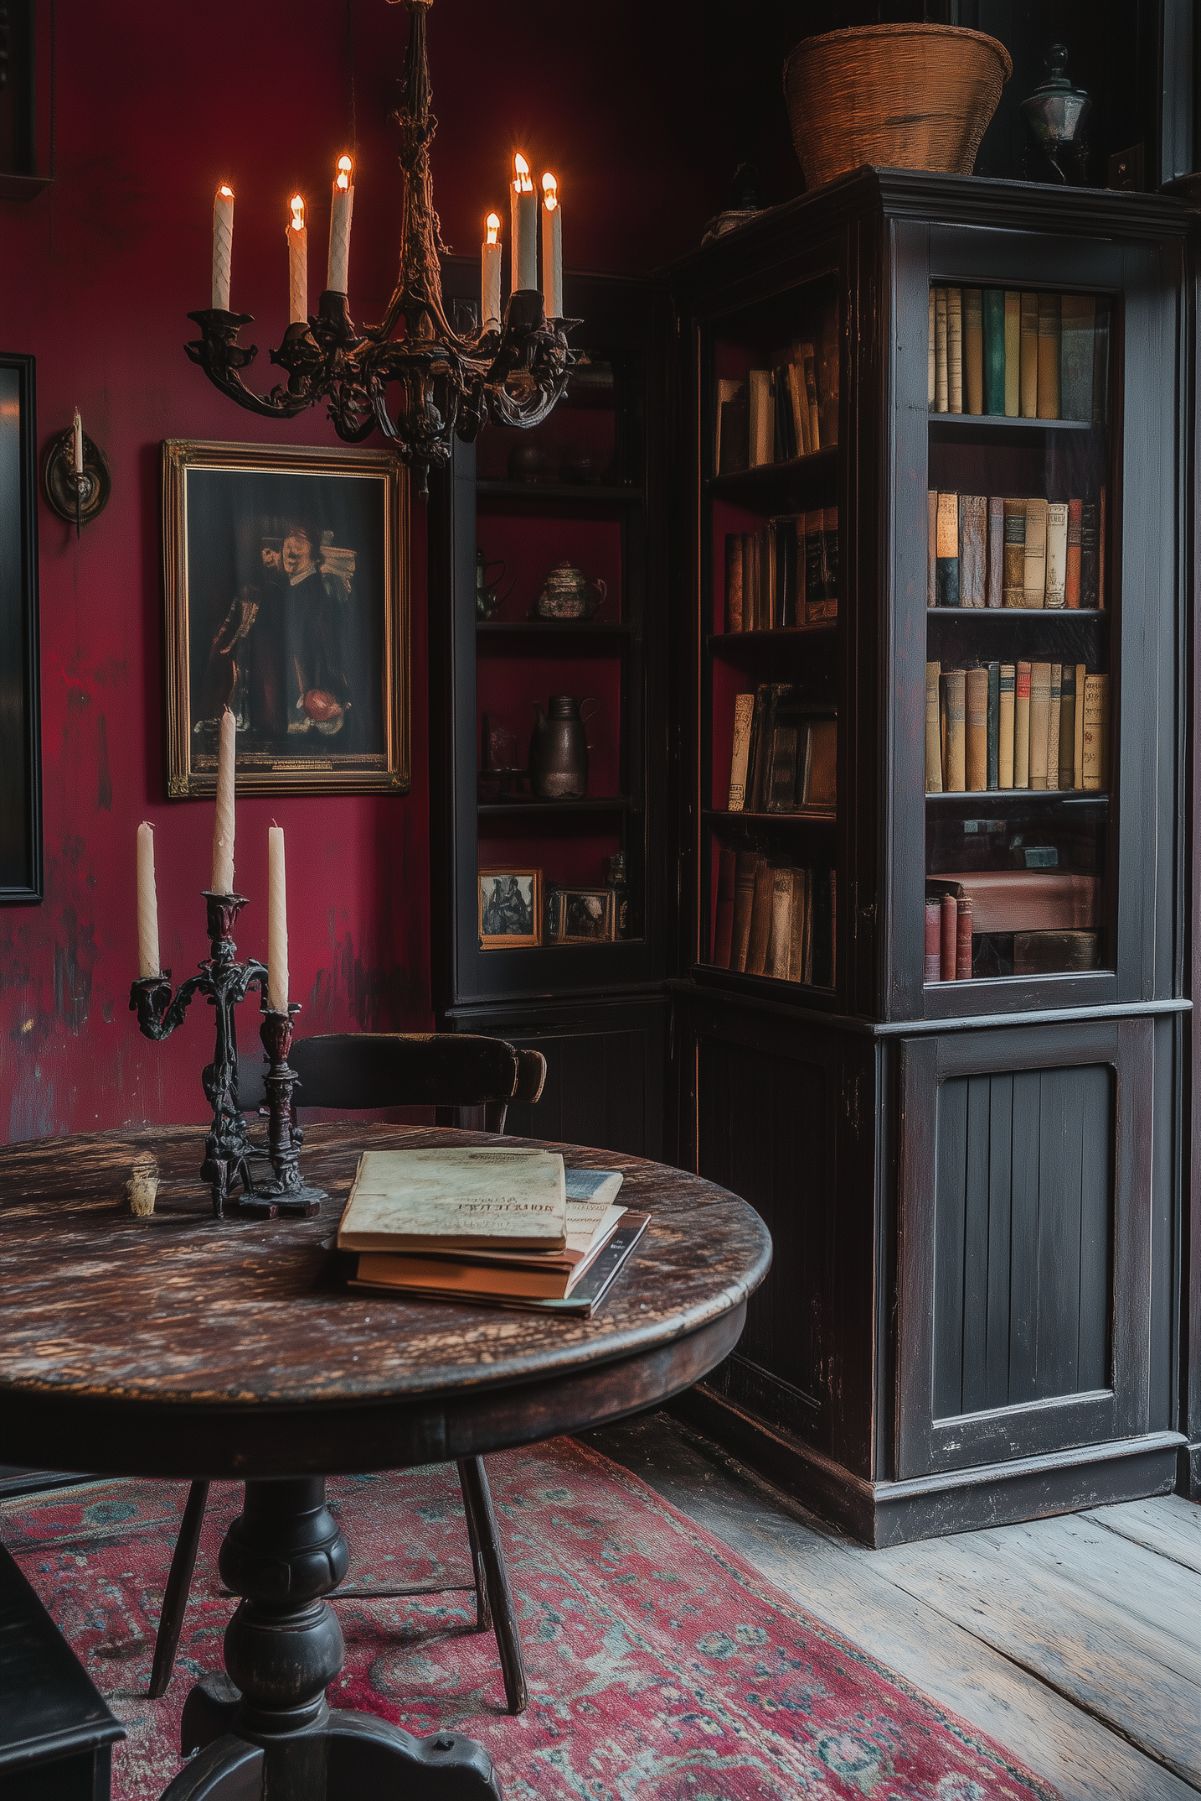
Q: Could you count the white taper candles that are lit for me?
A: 6